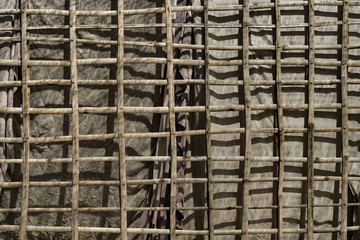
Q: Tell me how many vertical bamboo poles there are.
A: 9